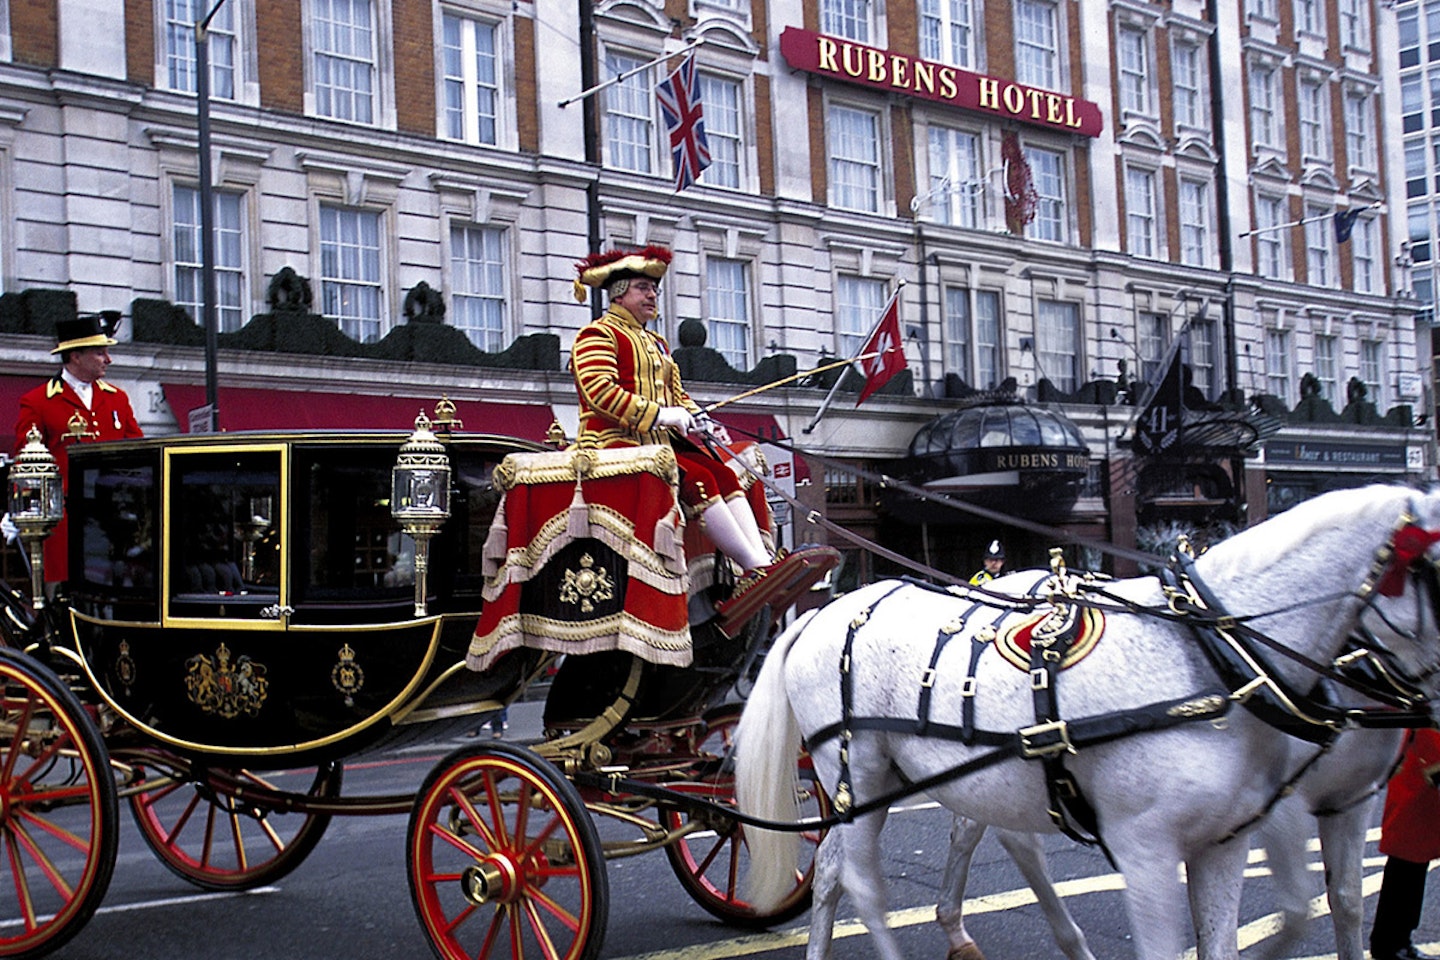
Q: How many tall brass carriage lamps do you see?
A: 2